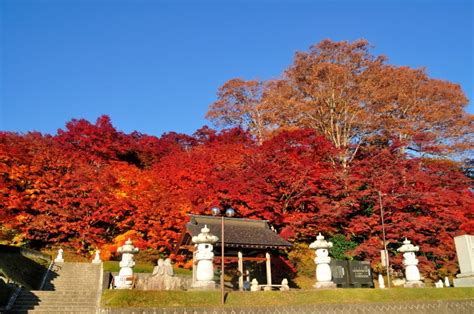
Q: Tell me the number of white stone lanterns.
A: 4